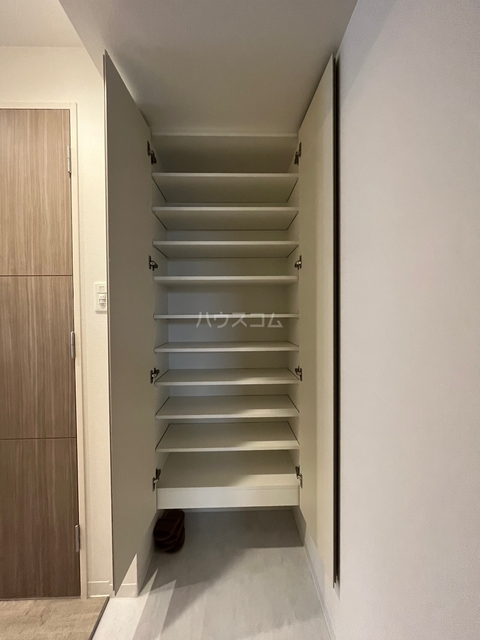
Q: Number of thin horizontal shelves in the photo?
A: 9